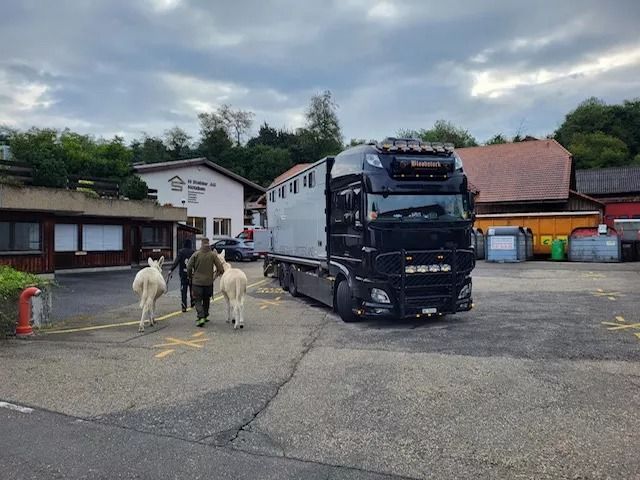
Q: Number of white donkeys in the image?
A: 2